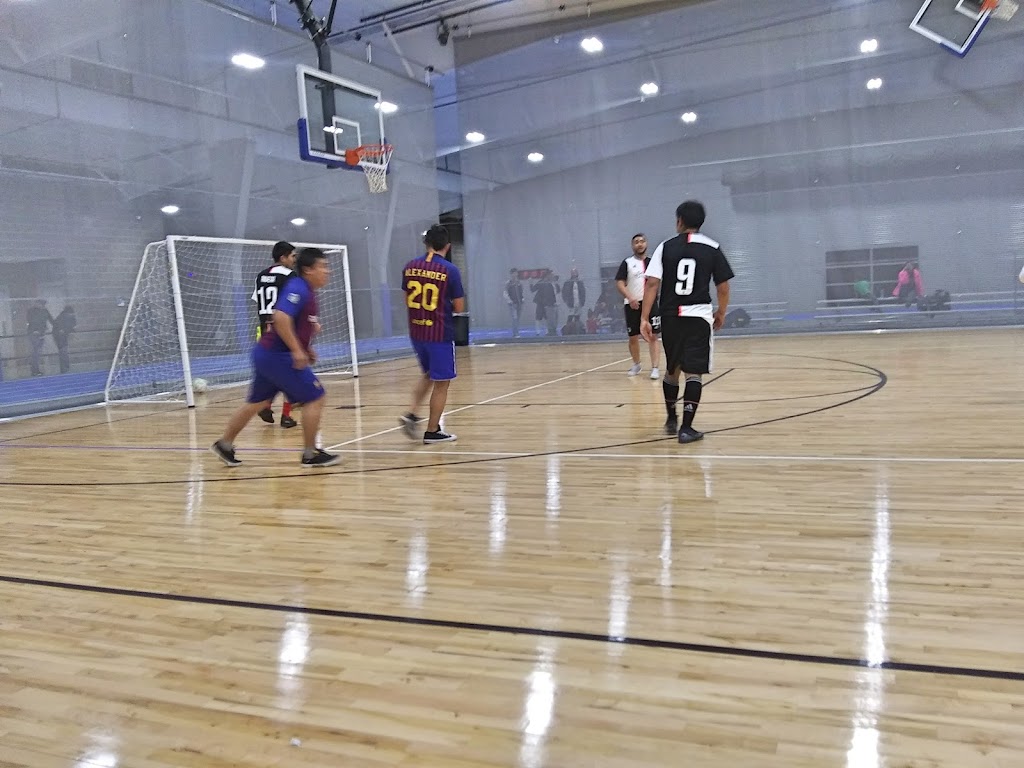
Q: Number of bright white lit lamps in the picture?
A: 12